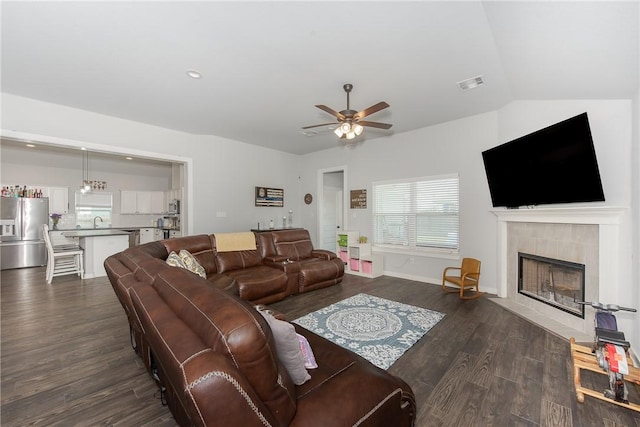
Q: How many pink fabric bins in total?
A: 3